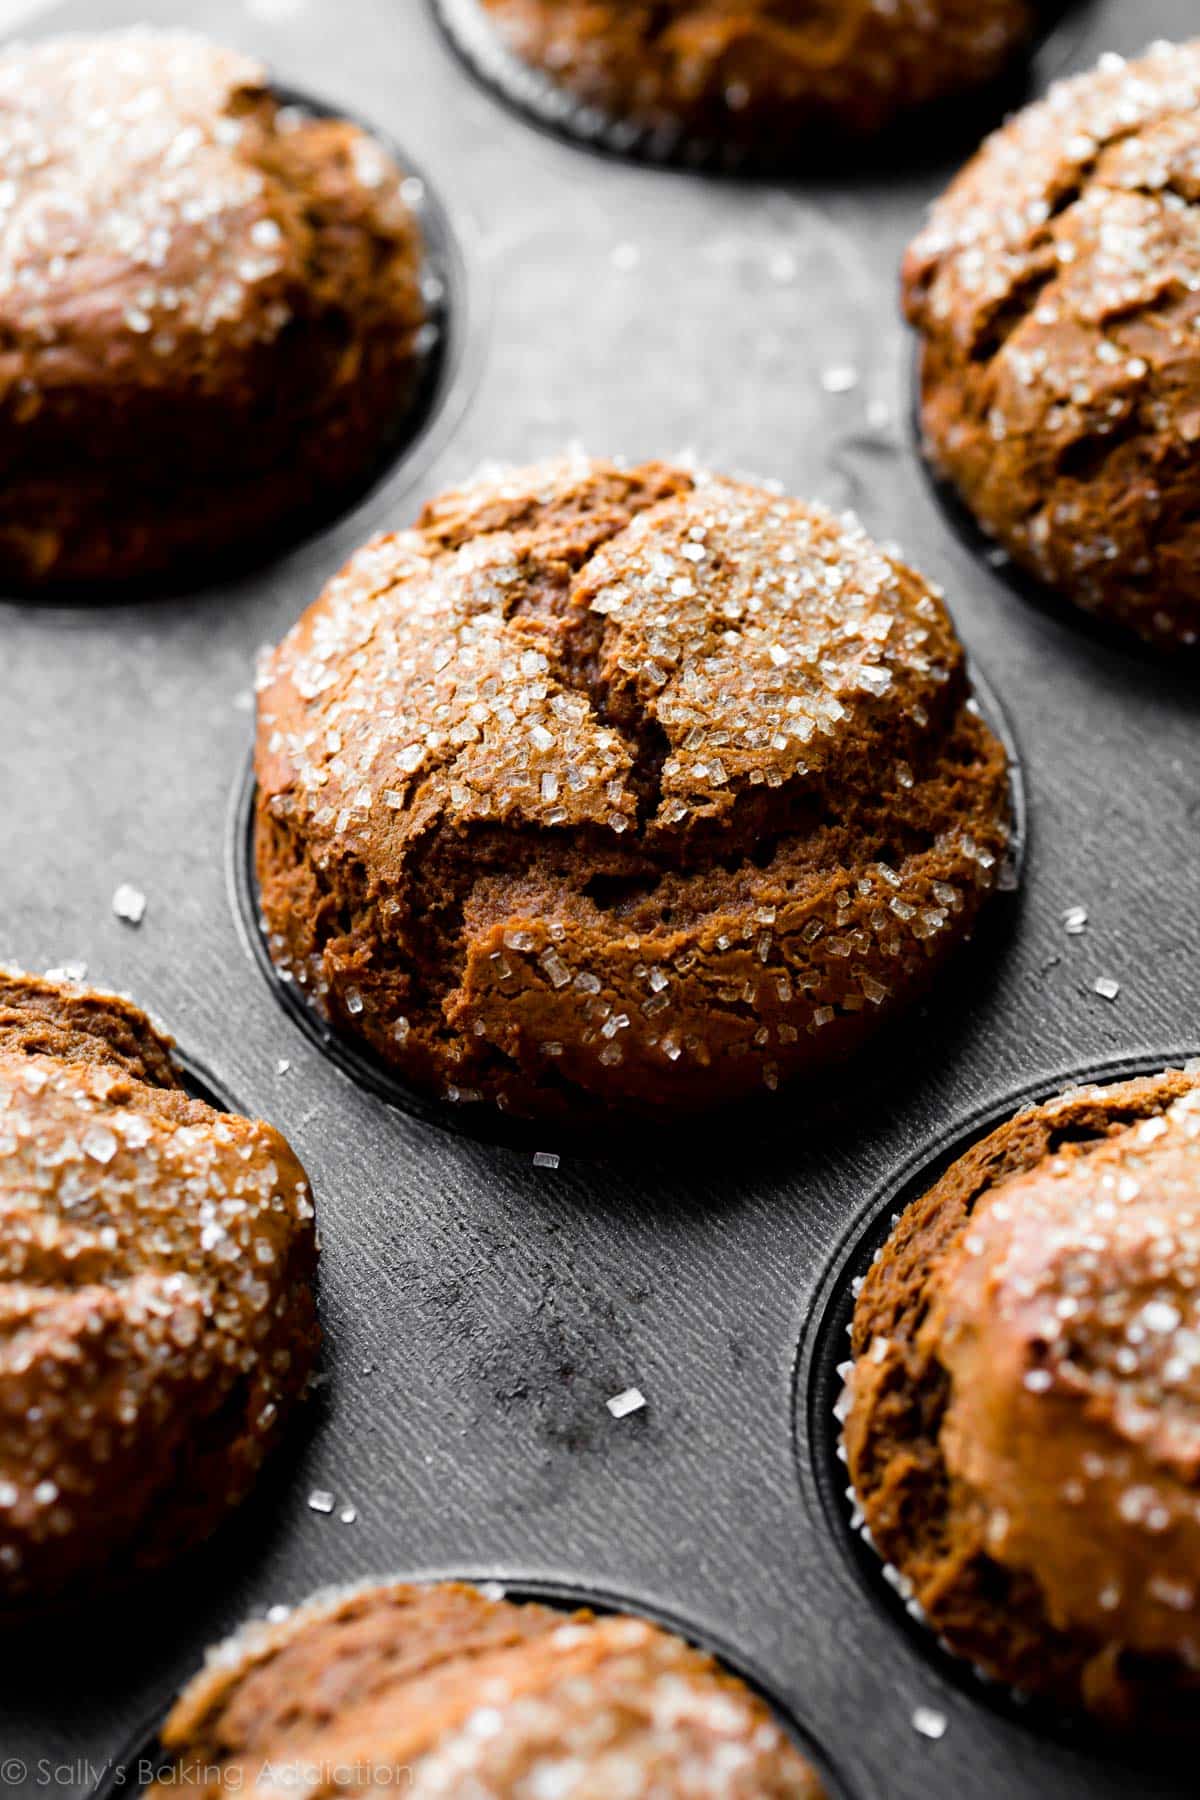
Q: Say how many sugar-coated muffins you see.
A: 7